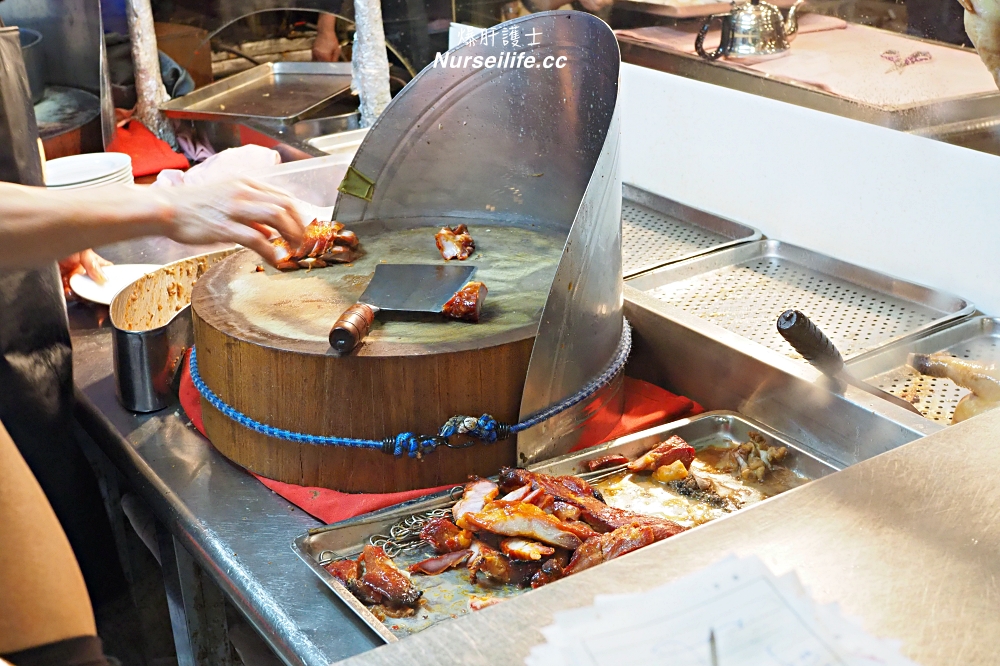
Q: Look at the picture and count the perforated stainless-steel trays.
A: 3